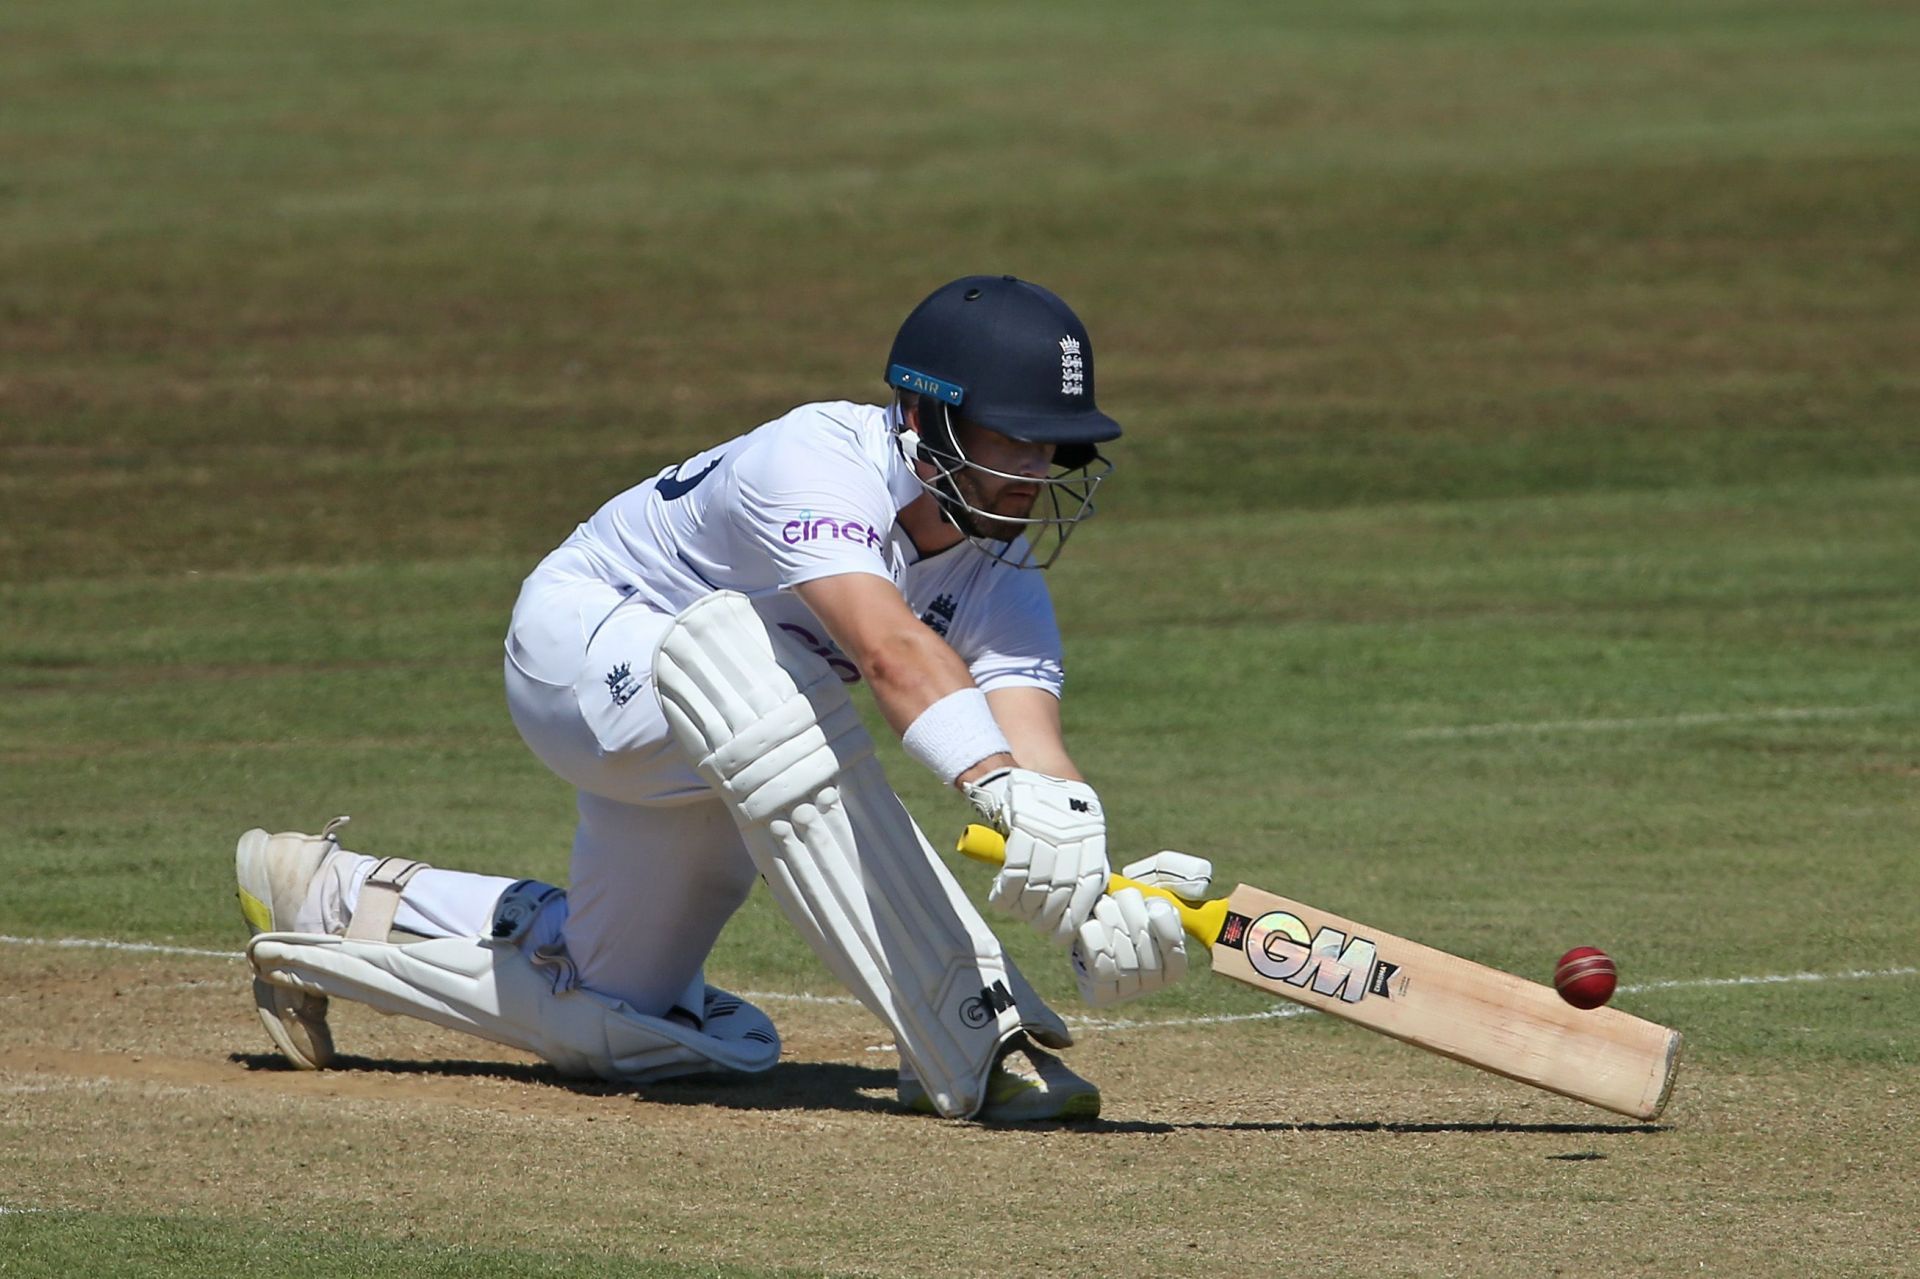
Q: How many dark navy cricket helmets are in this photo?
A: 1